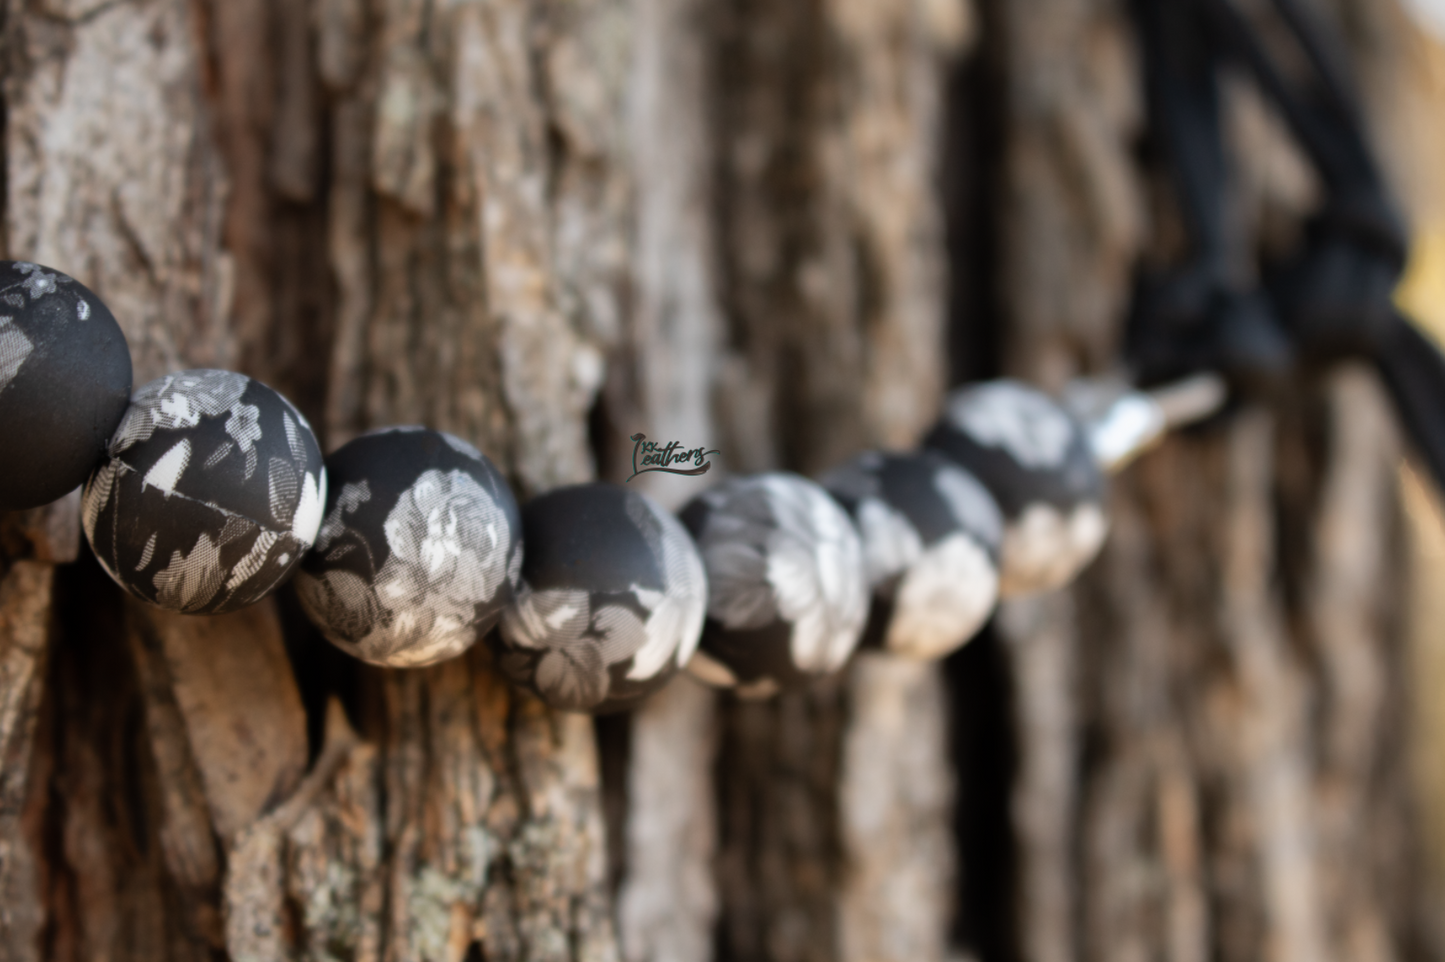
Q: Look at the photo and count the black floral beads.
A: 7